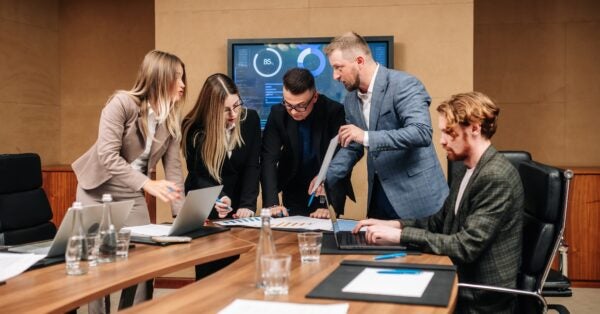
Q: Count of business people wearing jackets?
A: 5